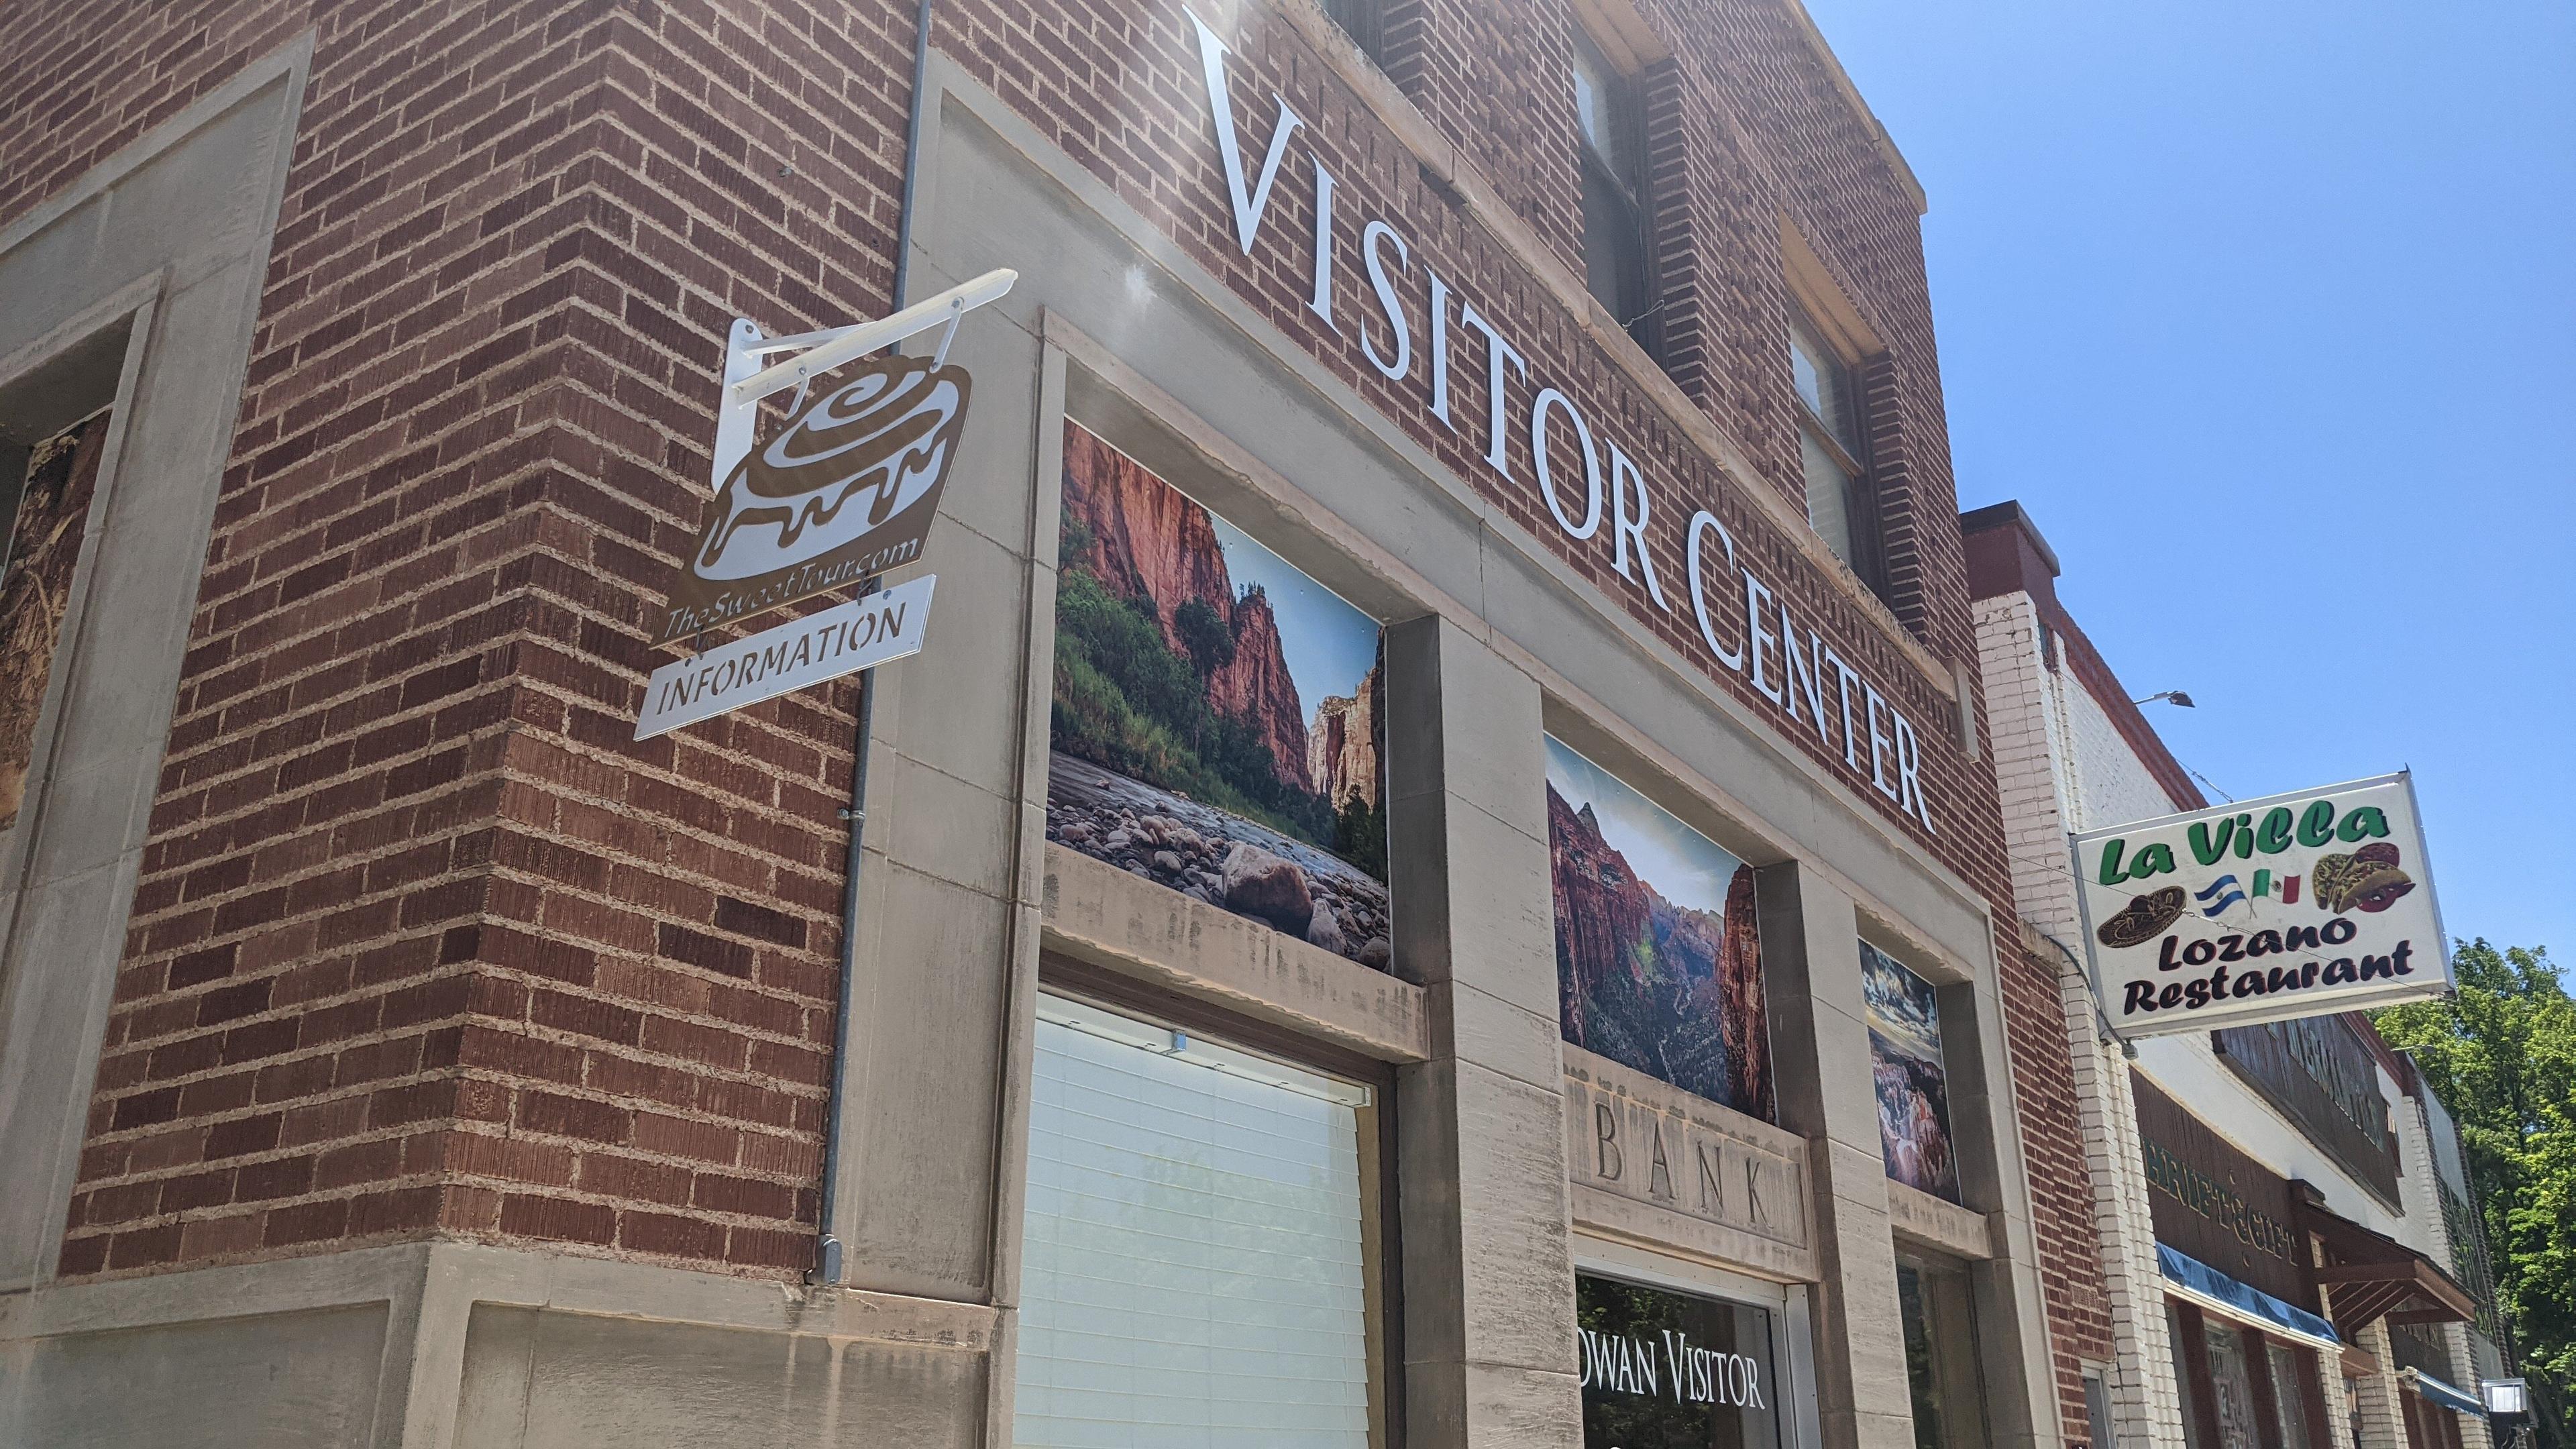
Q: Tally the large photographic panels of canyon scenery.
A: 3